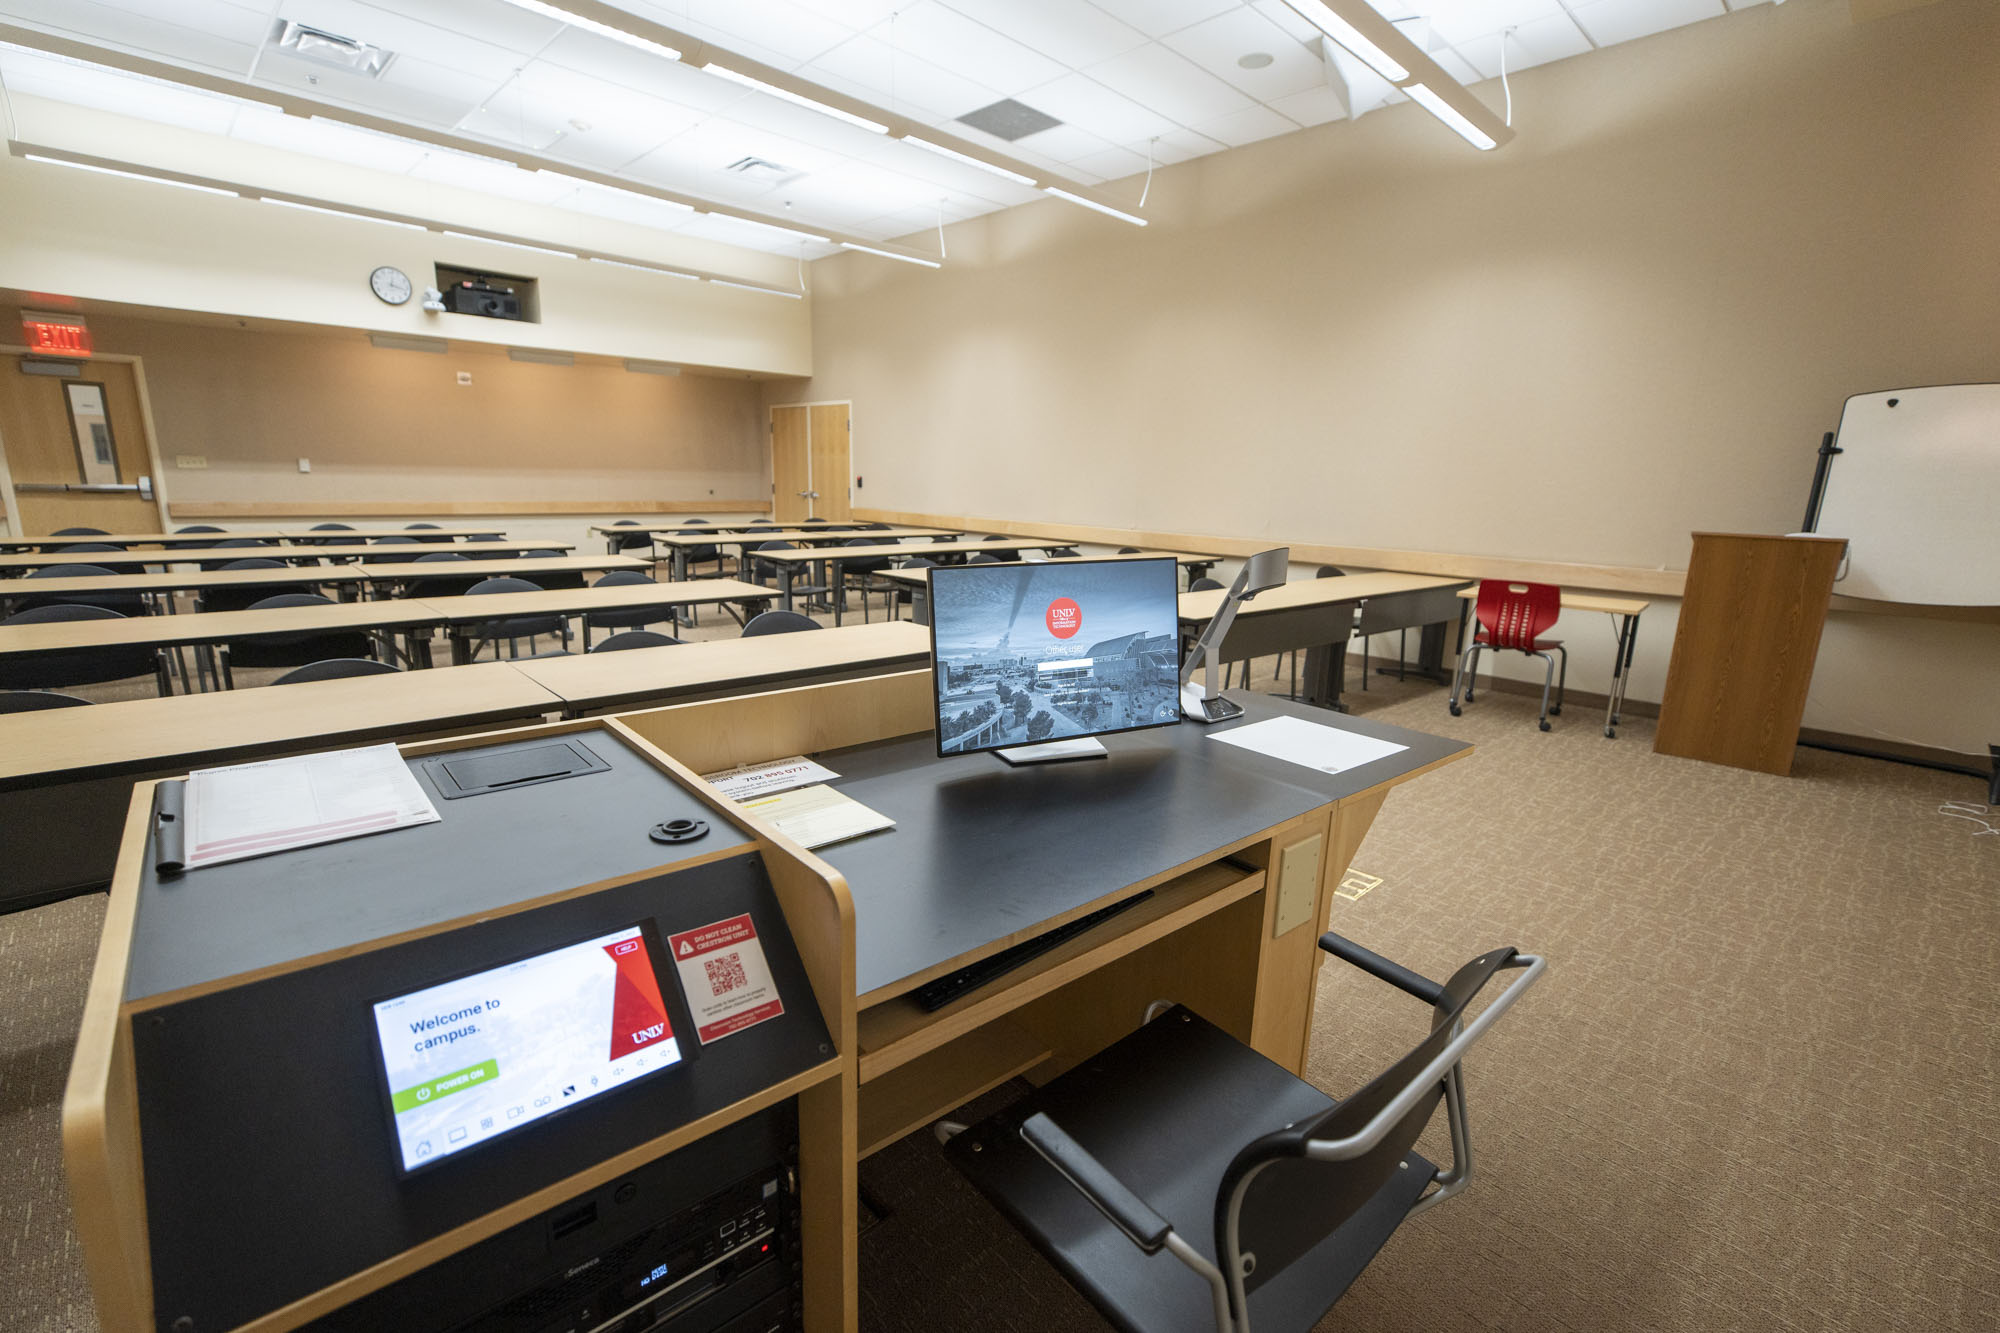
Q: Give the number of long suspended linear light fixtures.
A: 4